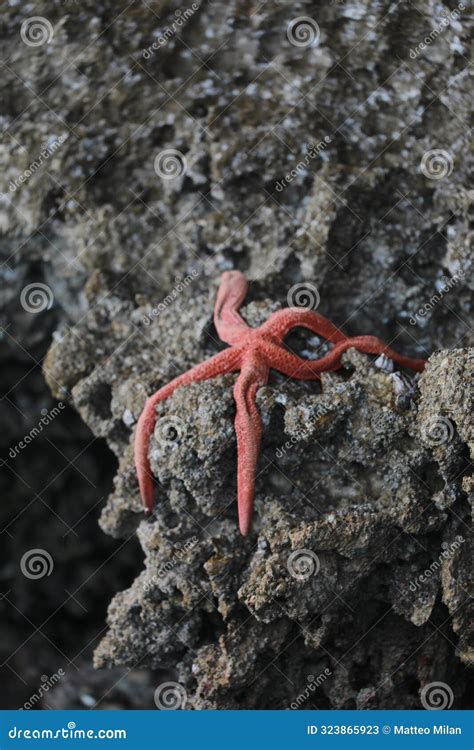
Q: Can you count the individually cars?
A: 0